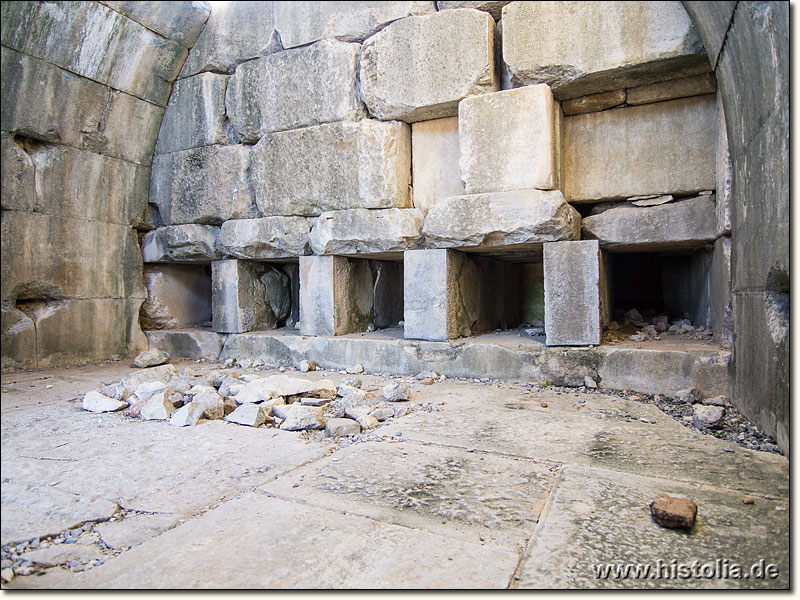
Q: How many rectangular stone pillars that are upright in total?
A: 4